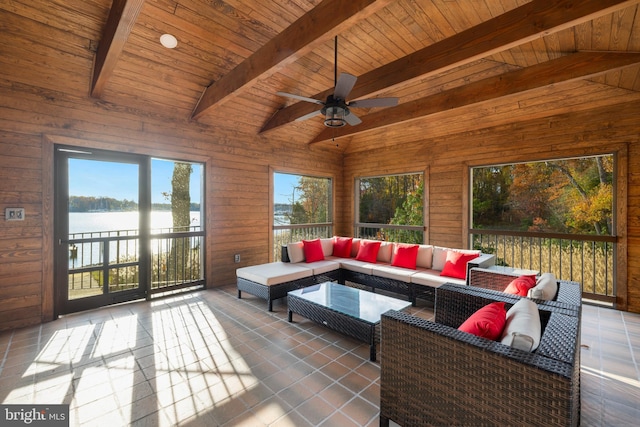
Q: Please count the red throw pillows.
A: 7